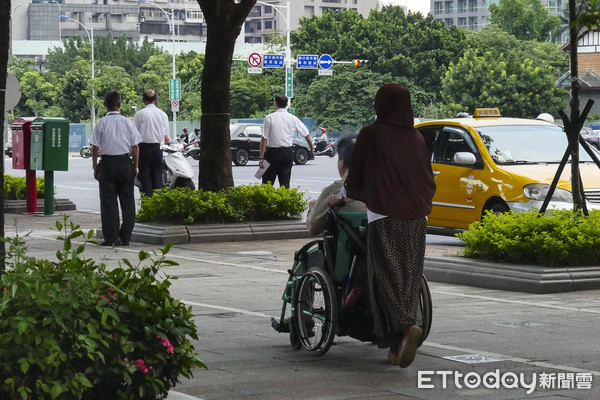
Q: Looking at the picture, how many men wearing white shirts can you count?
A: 3